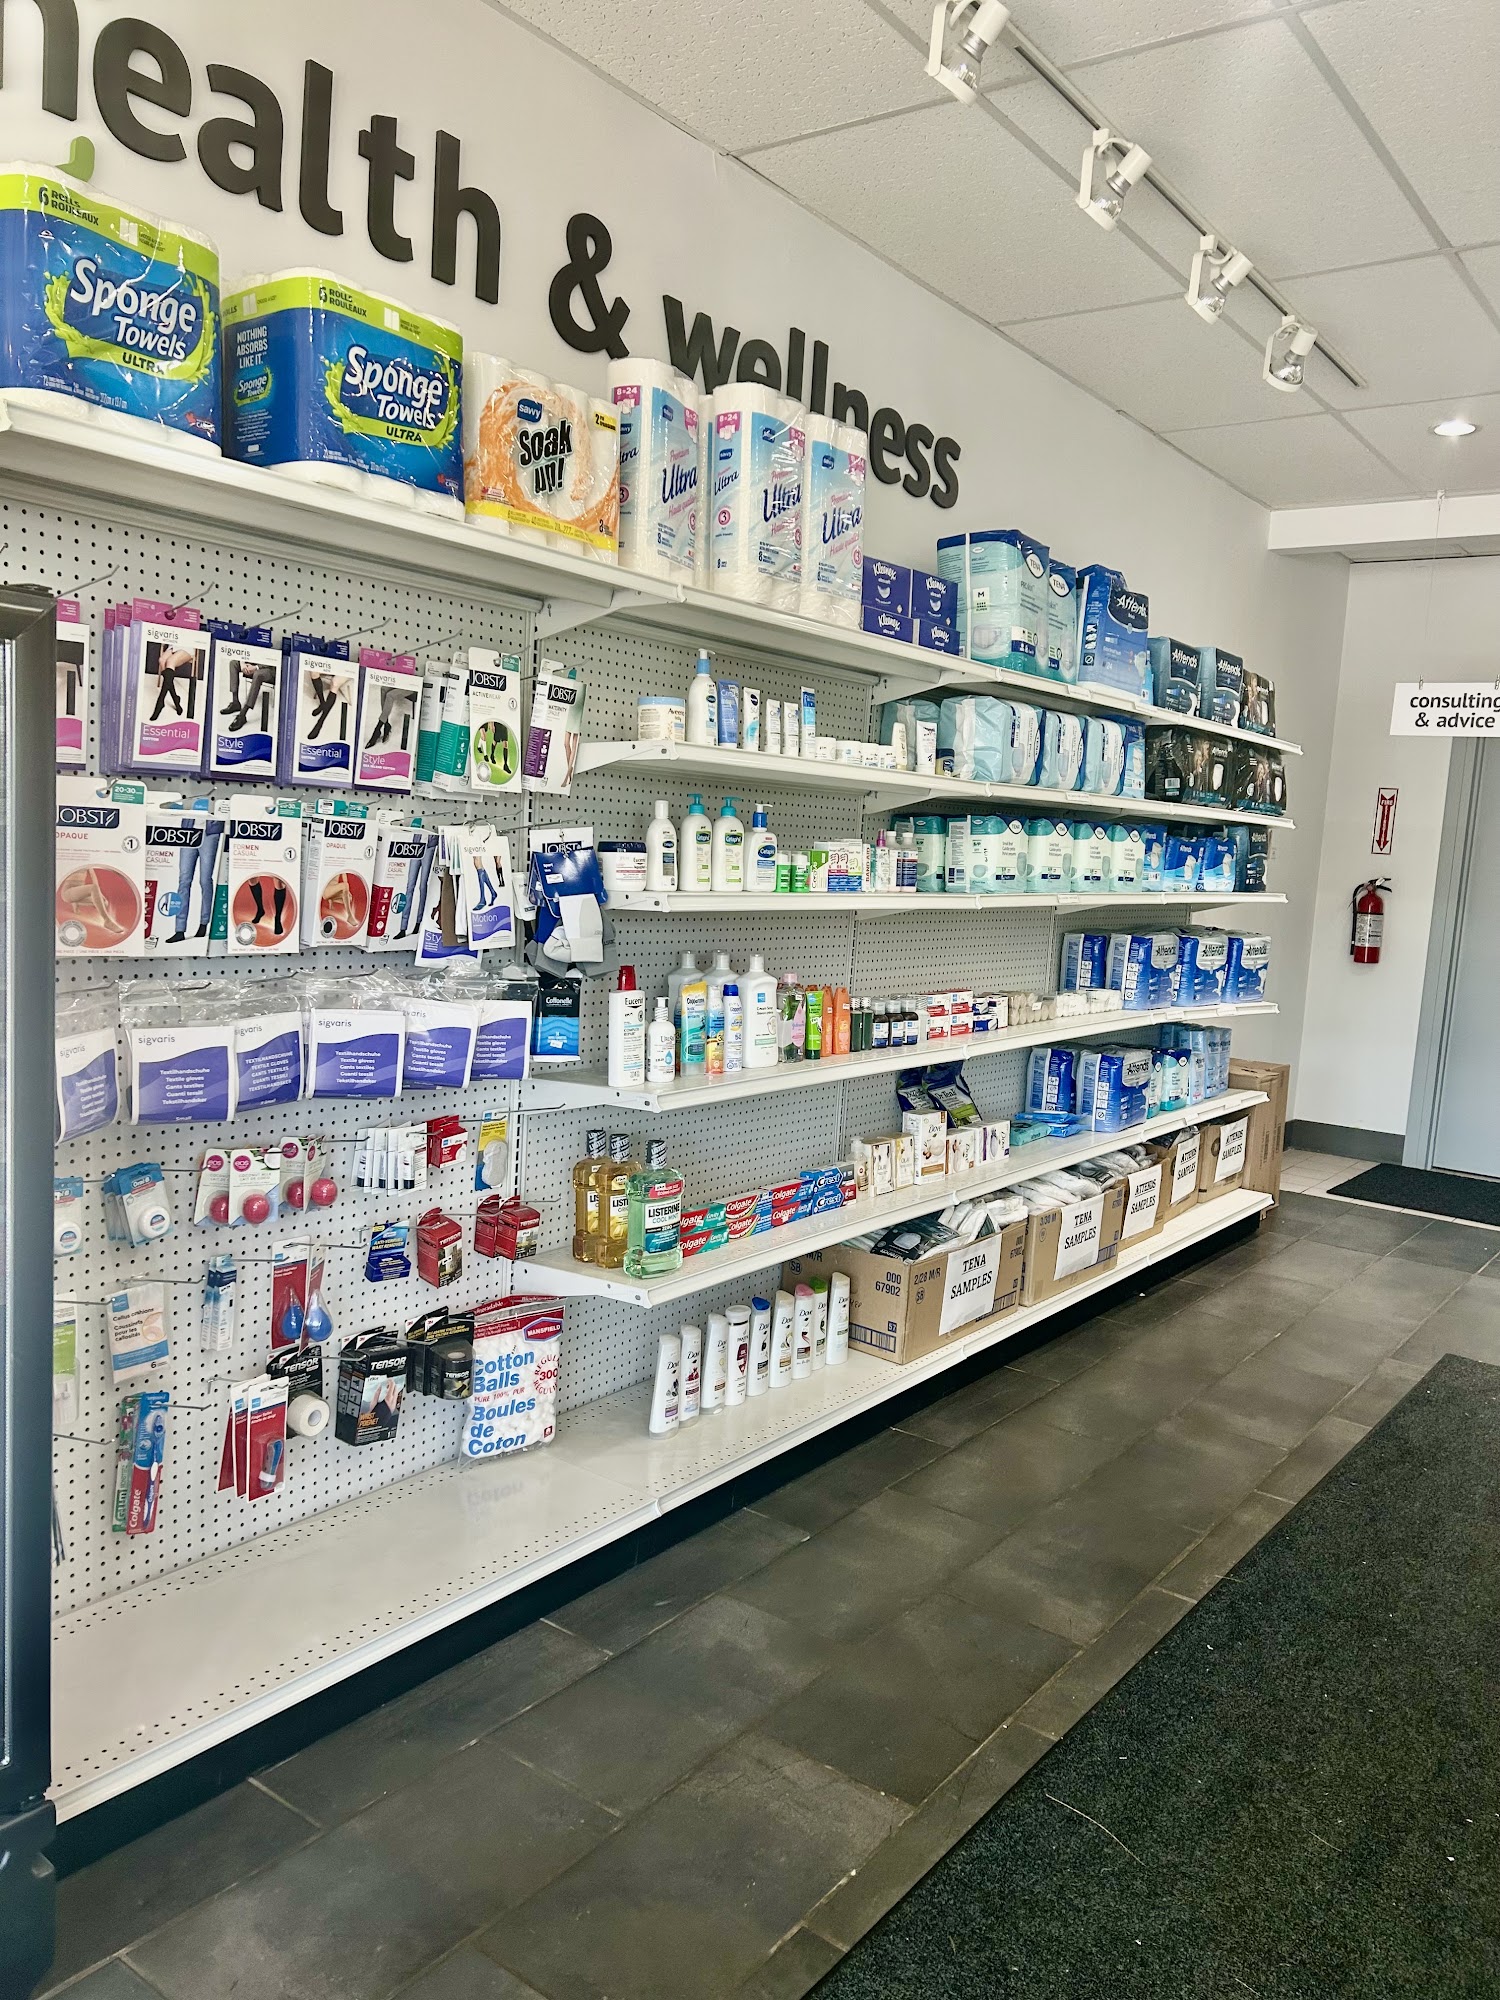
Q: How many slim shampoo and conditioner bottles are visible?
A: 9